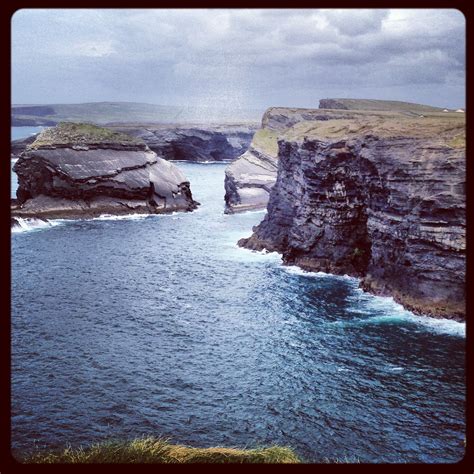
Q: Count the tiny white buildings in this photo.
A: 2